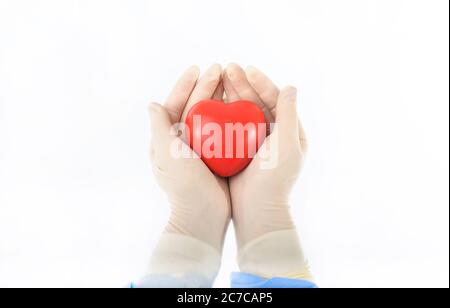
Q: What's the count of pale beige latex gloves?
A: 2